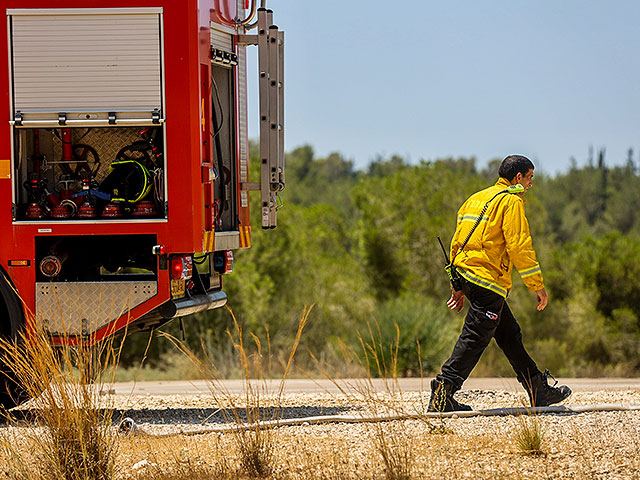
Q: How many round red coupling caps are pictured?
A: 5